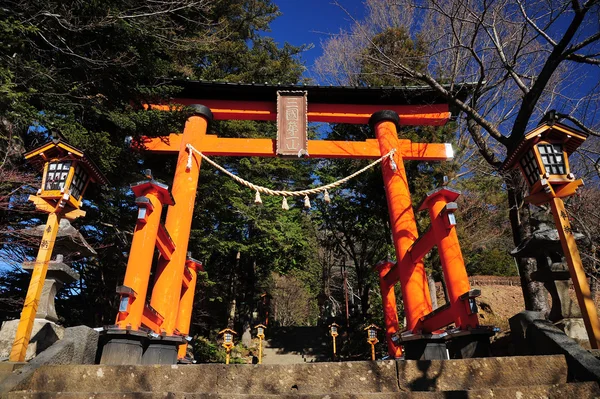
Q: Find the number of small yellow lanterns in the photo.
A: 4